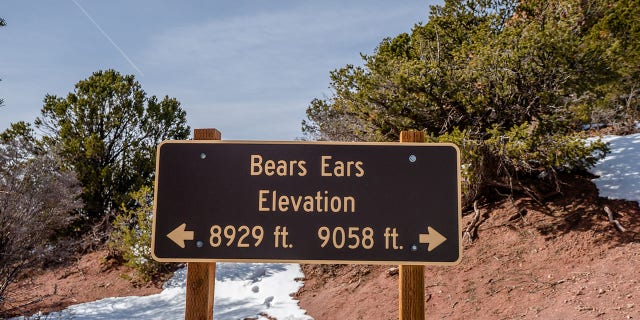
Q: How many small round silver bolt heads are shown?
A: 4